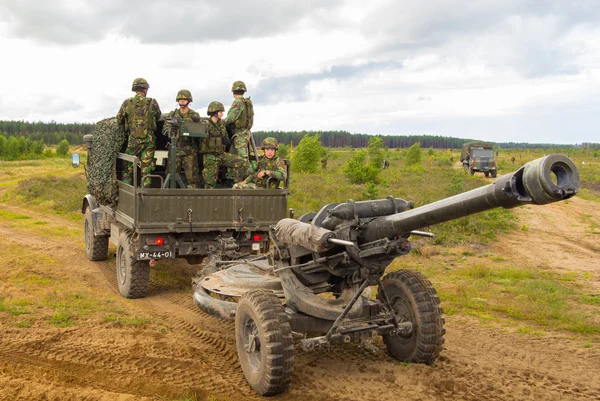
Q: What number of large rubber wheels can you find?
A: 4